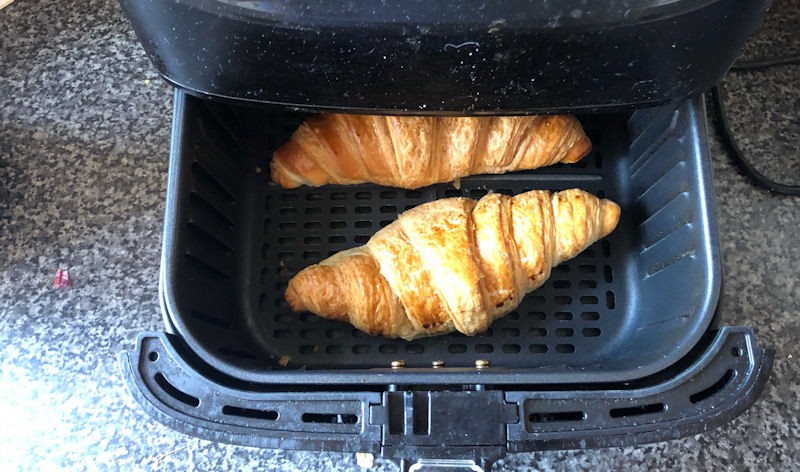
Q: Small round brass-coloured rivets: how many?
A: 3